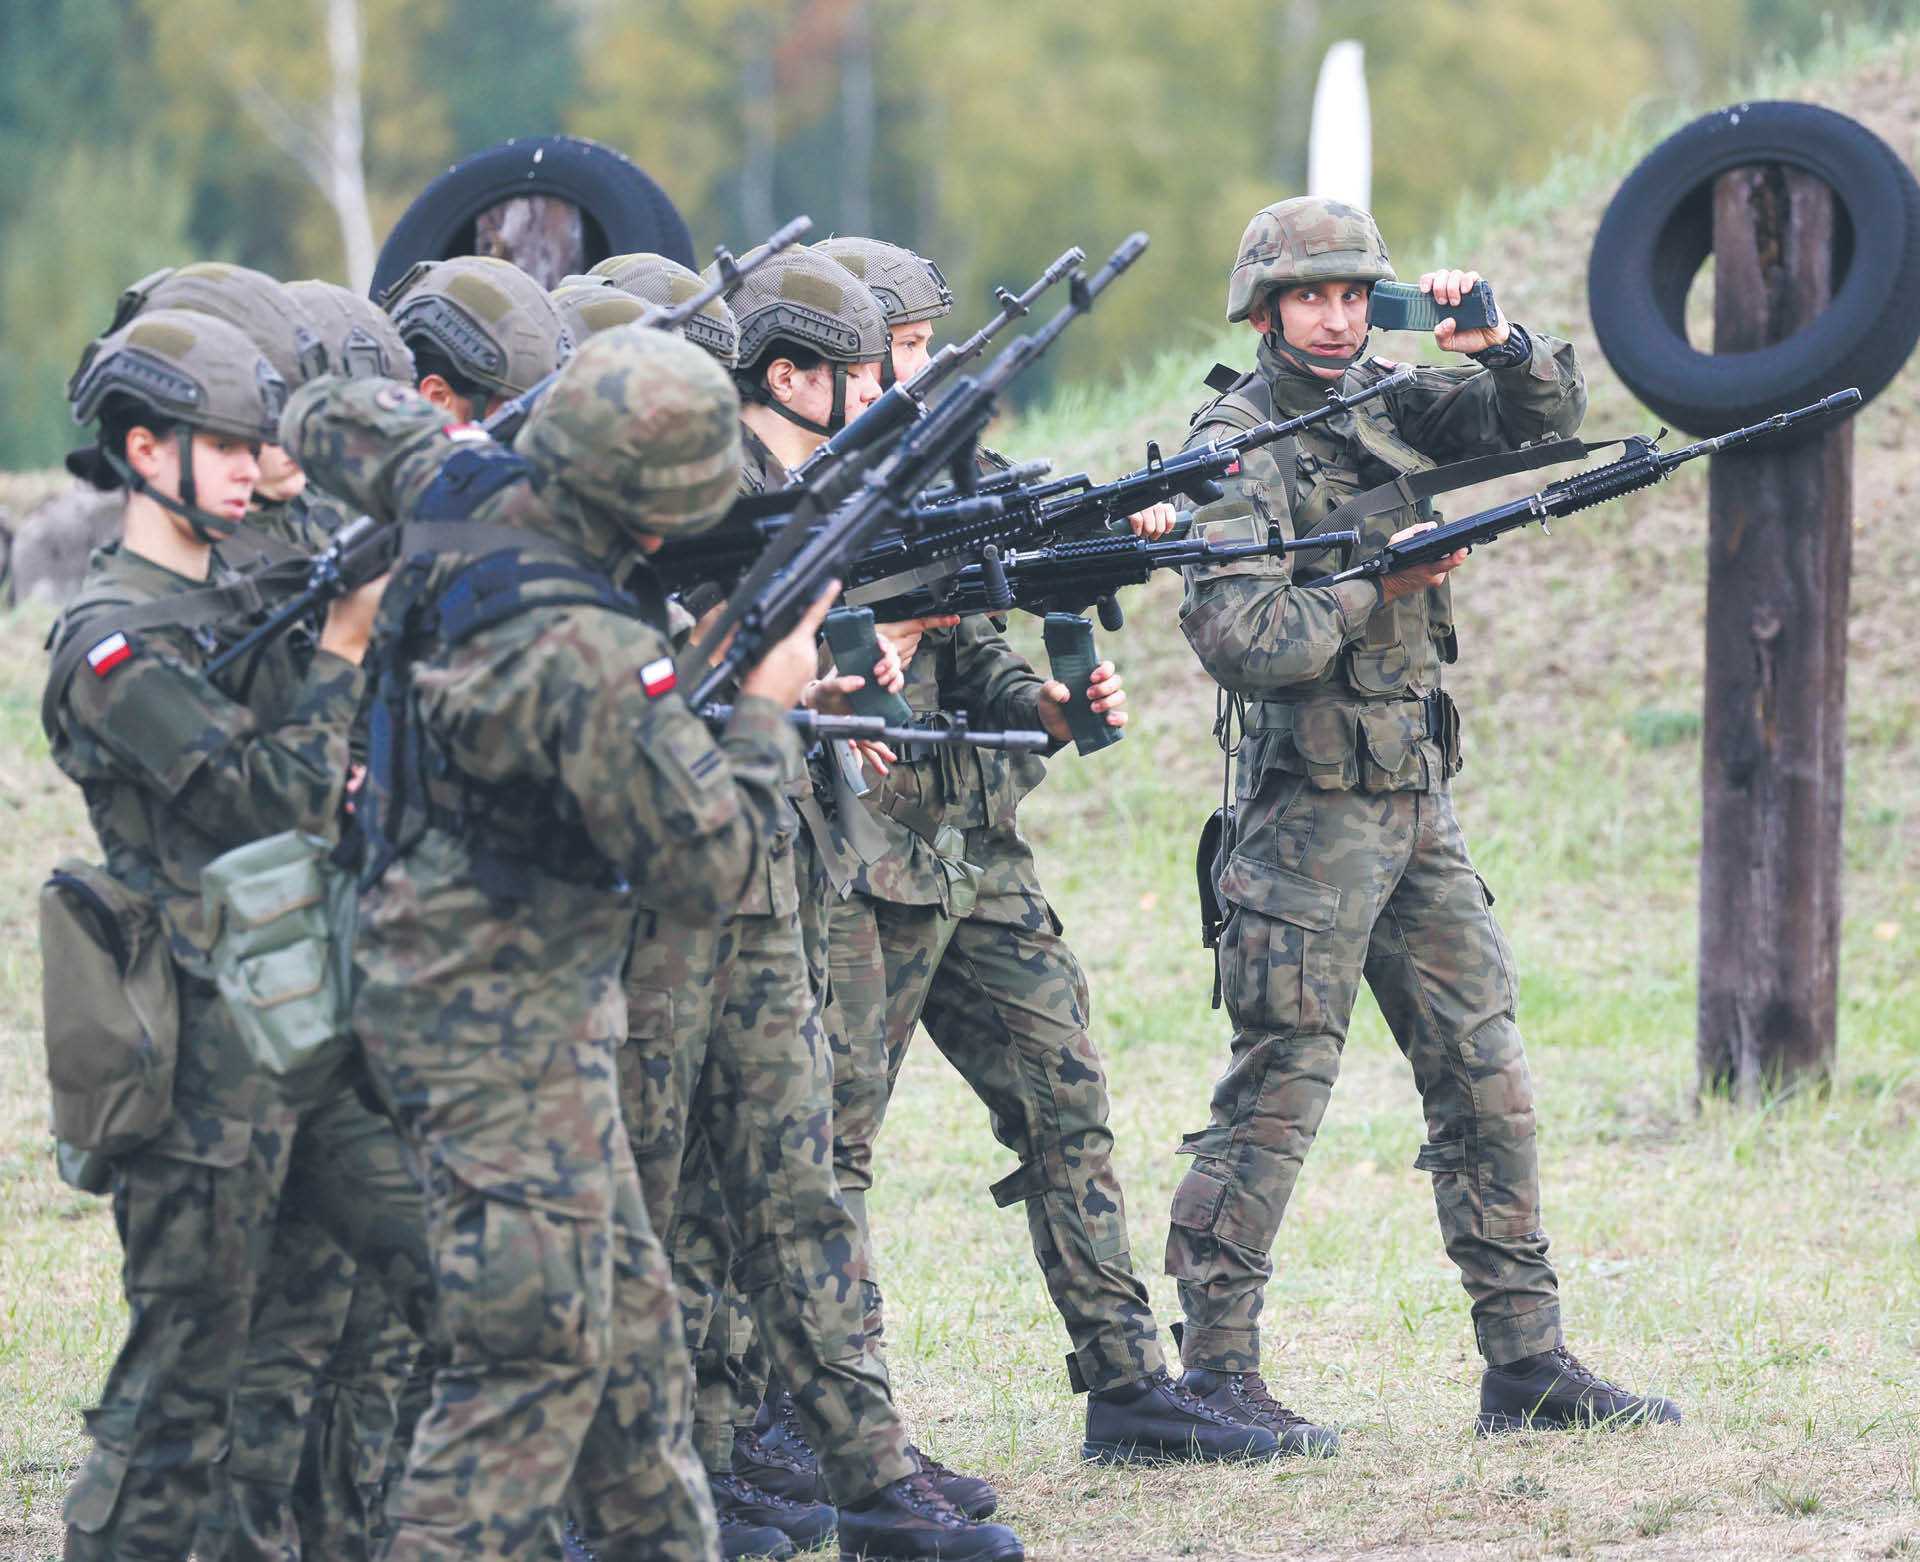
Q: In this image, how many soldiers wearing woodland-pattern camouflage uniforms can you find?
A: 10